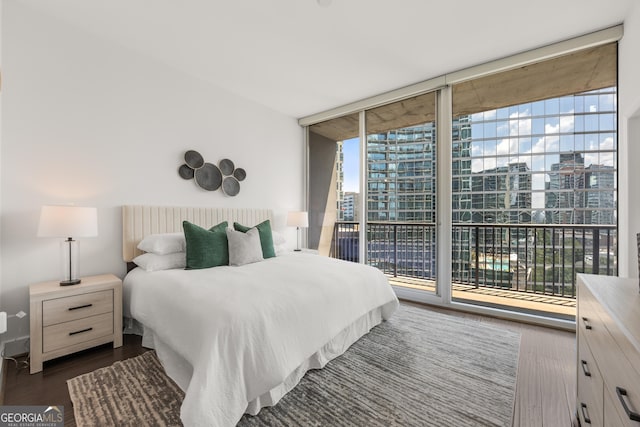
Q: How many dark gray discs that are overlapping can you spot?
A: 6